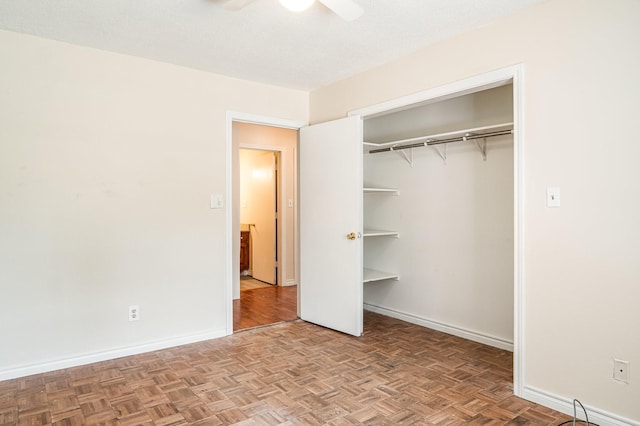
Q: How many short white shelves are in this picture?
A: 3